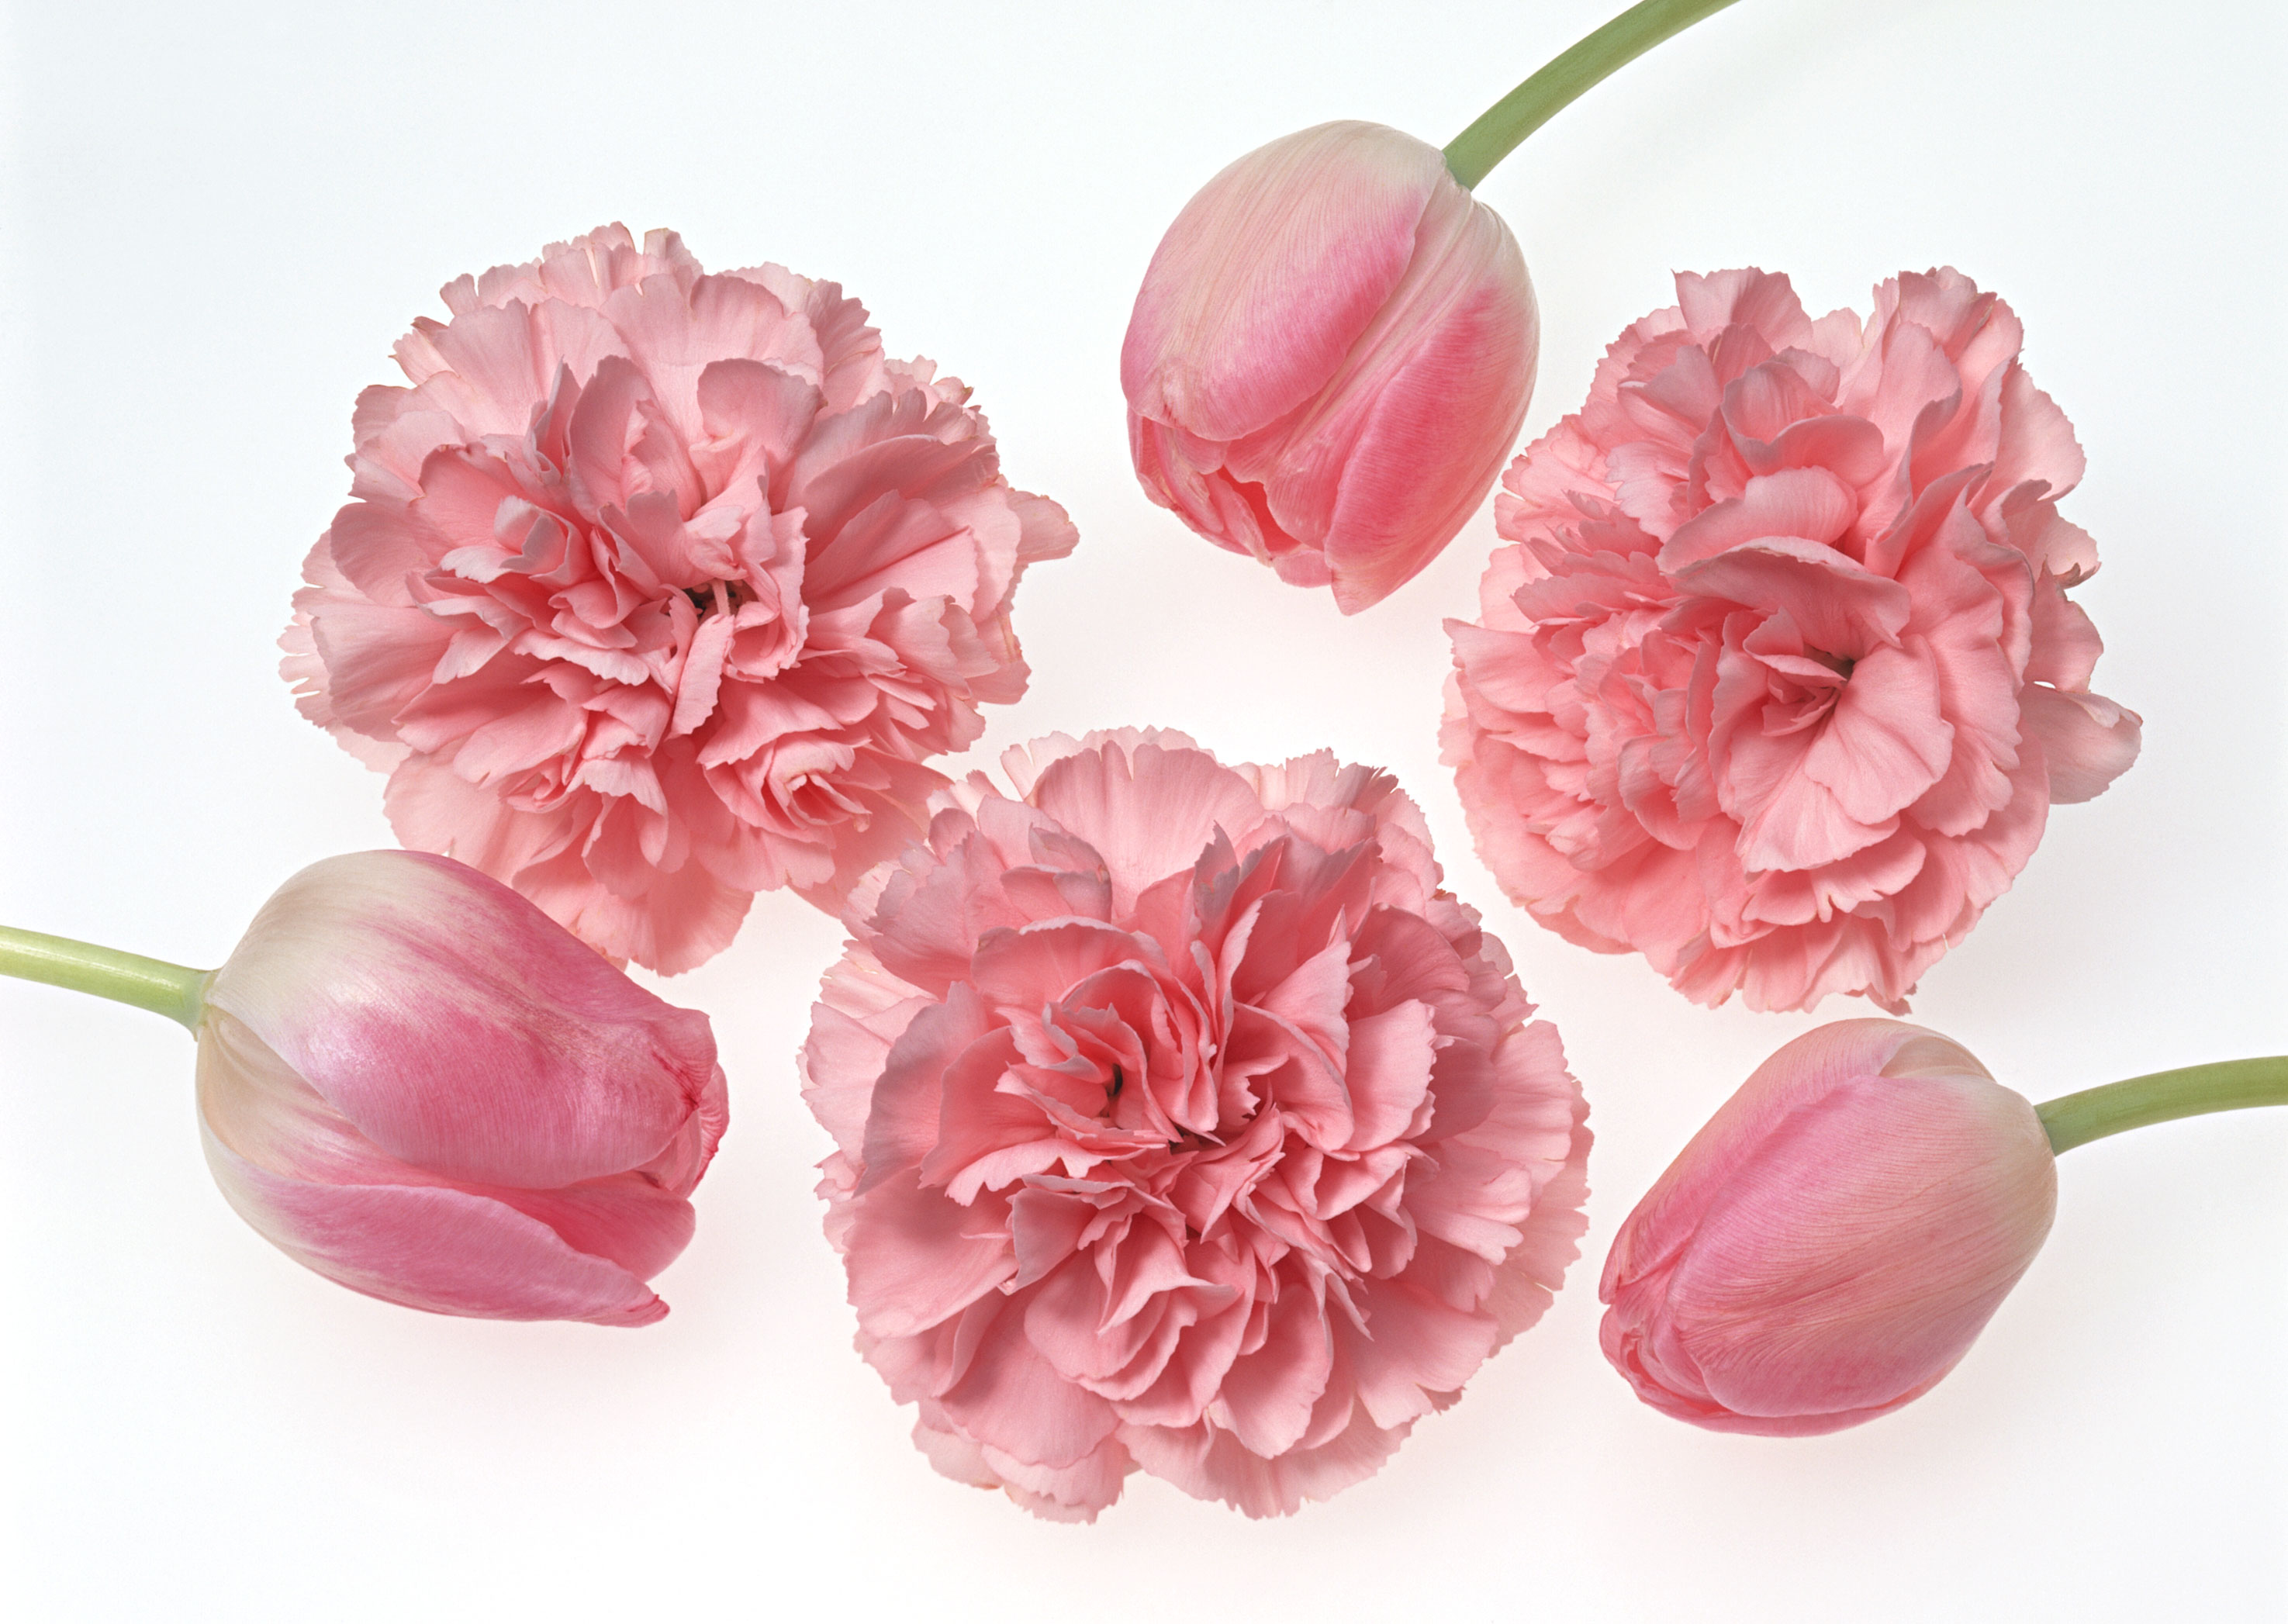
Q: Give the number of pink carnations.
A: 3